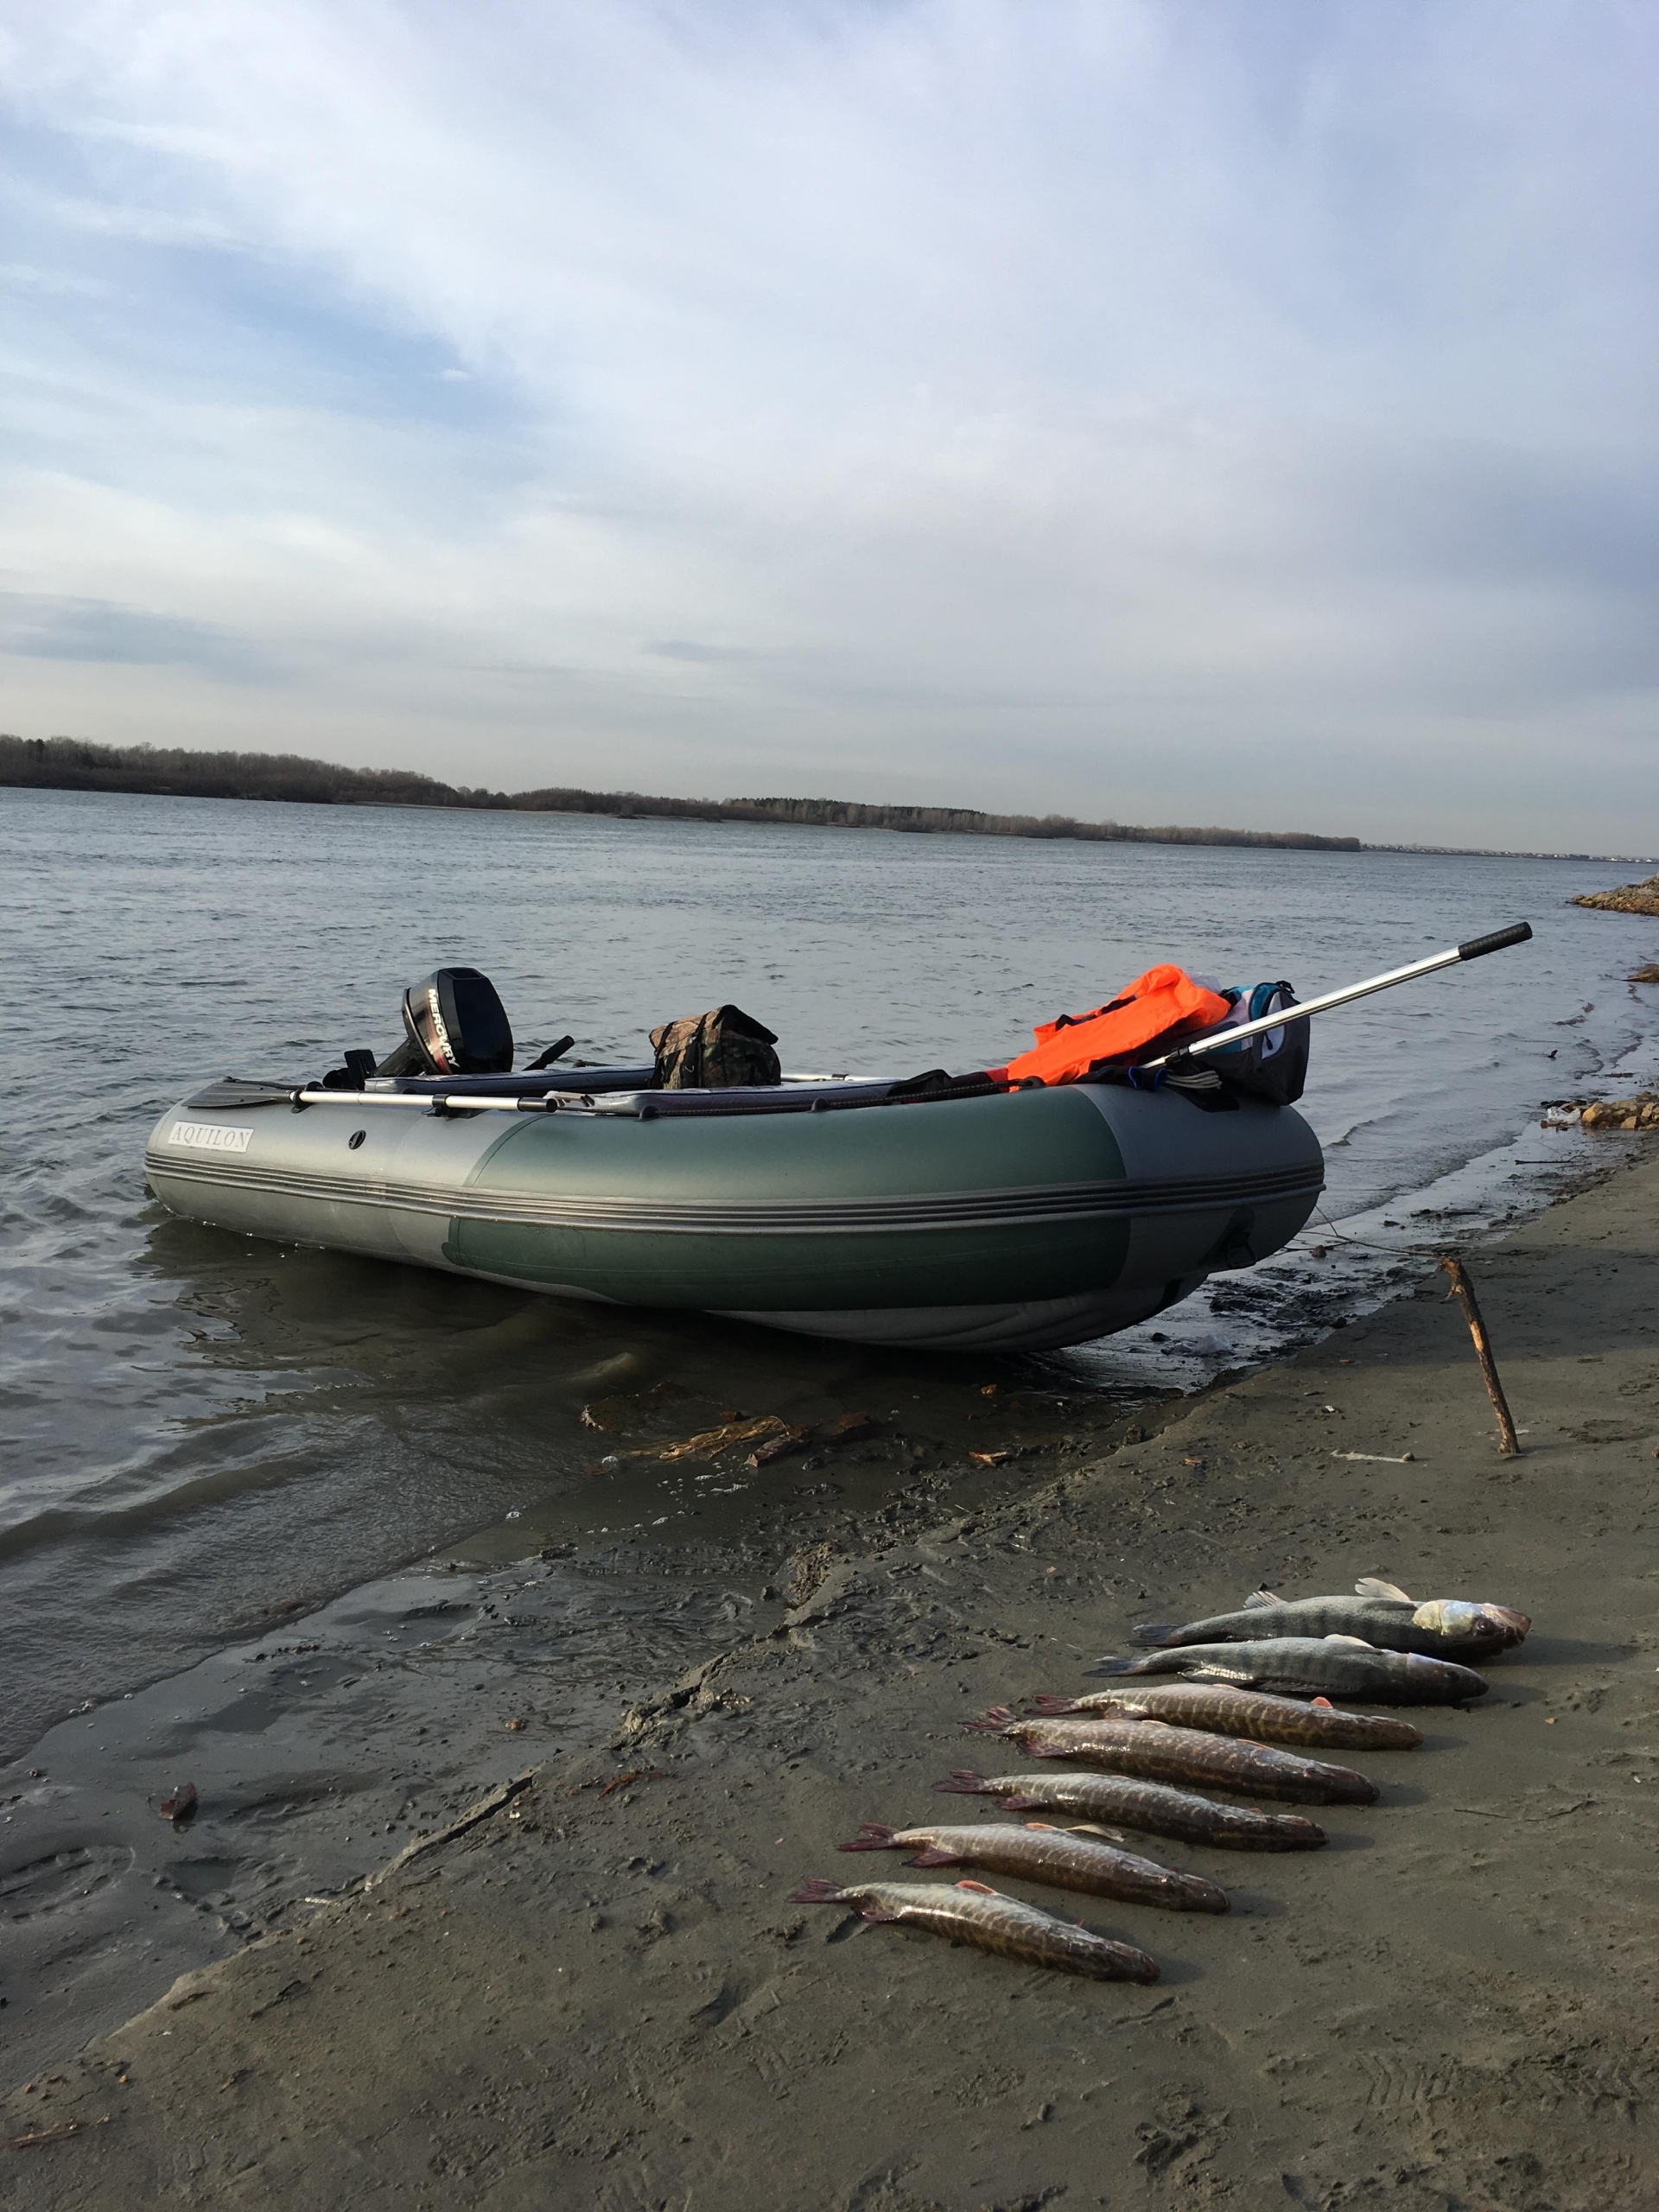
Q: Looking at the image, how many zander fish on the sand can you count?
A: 2